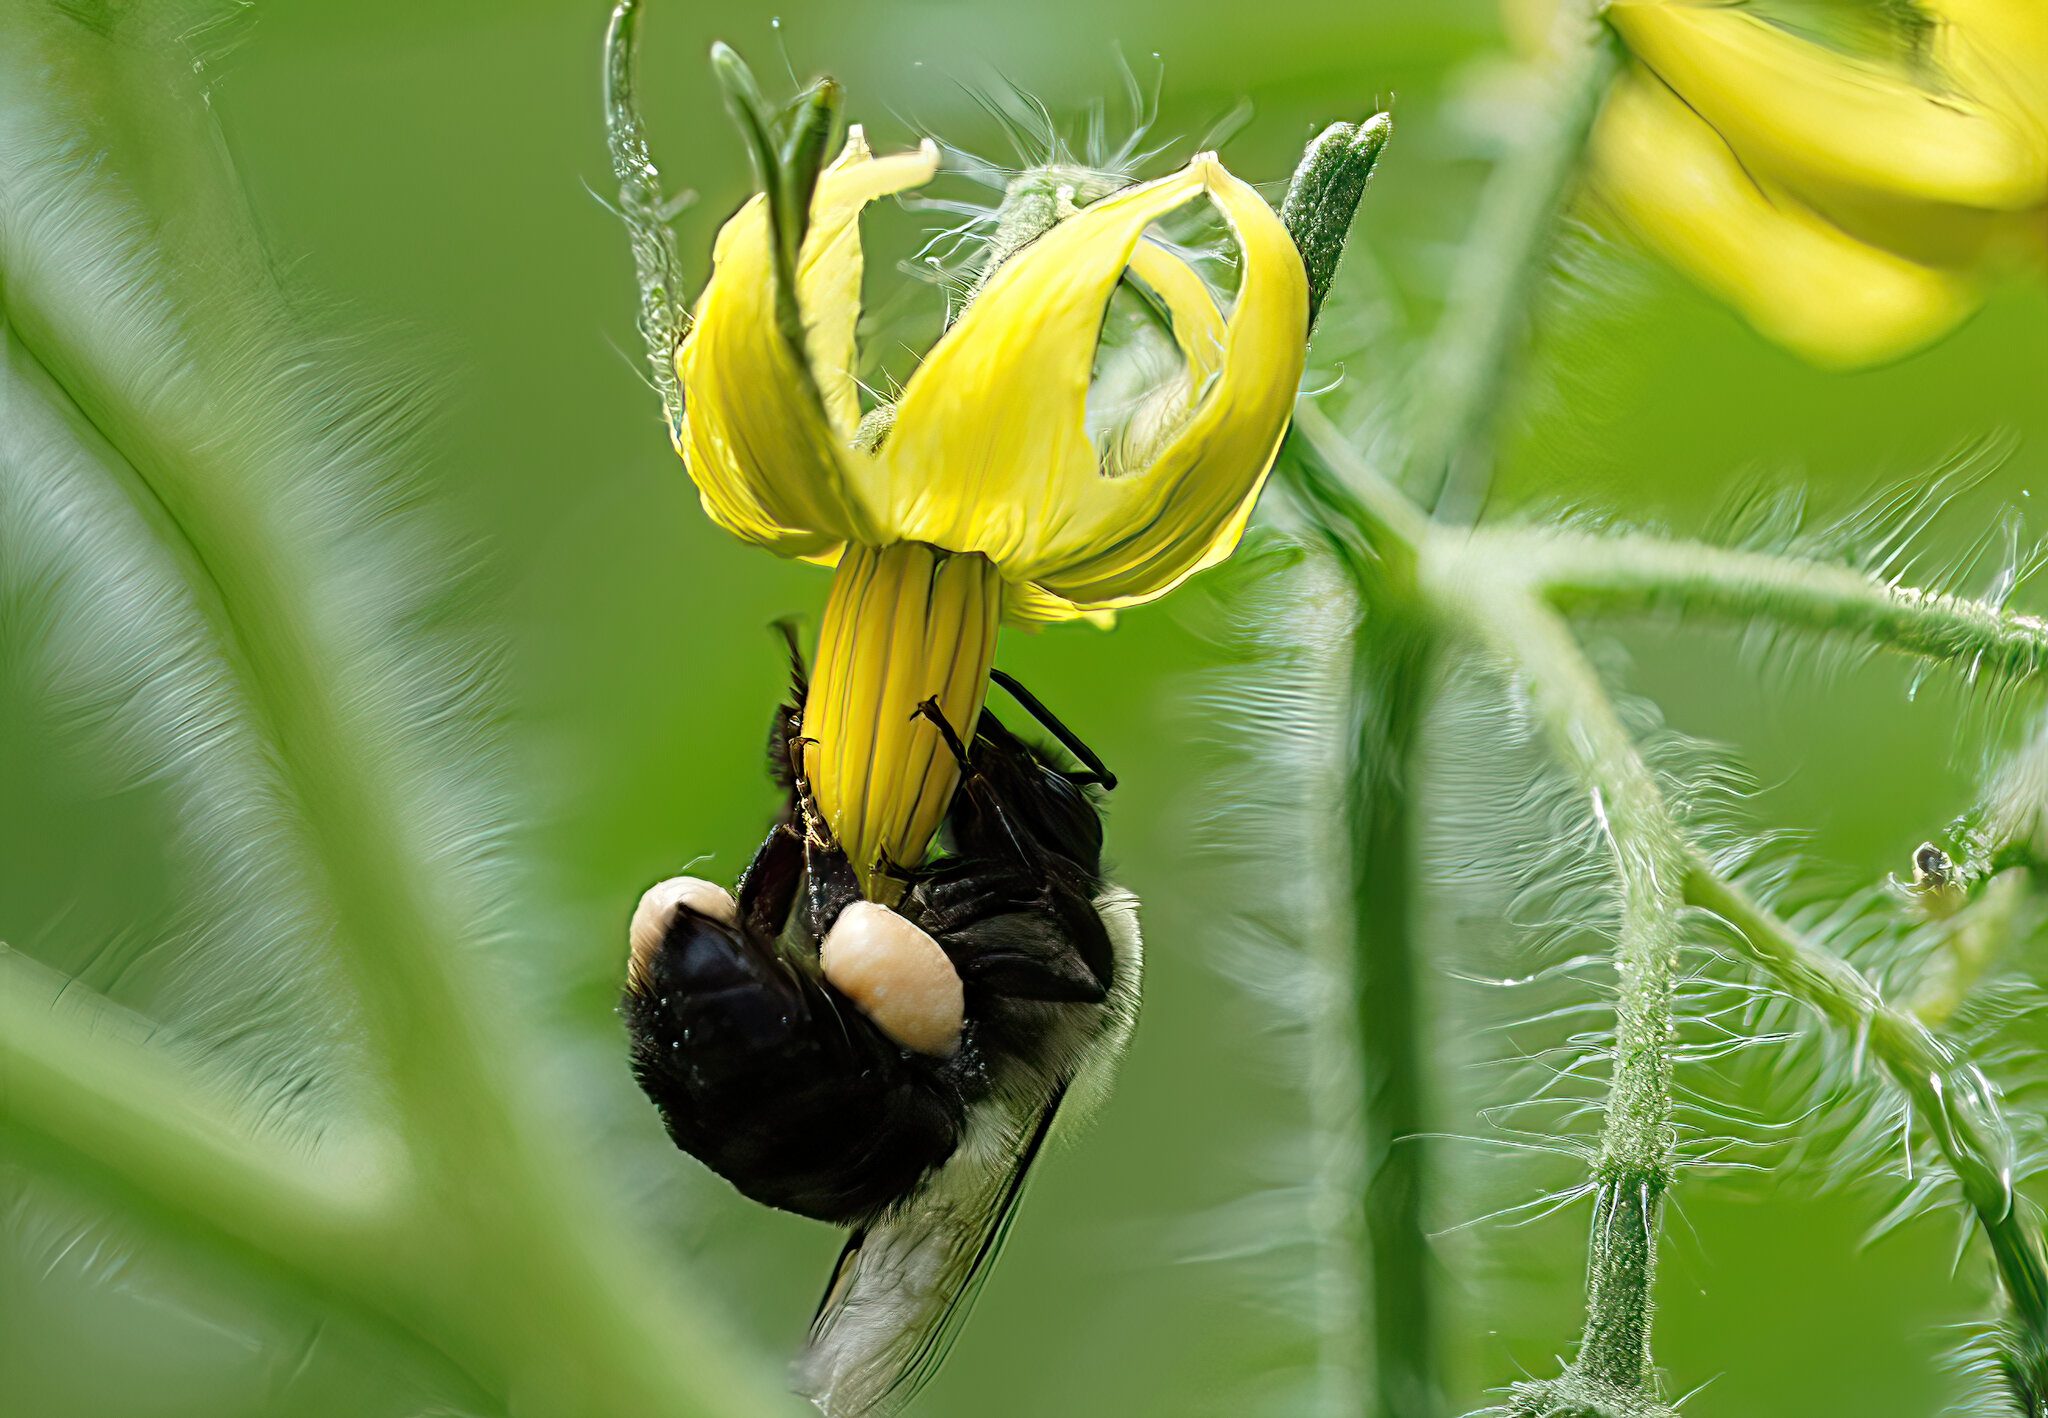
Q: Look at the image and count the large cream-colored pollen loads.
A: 2